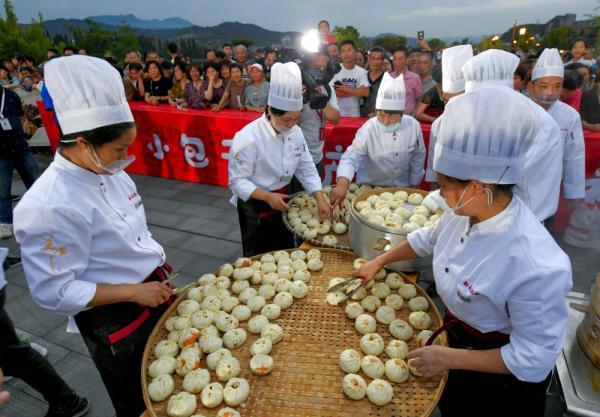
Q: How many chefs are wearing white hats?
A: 7